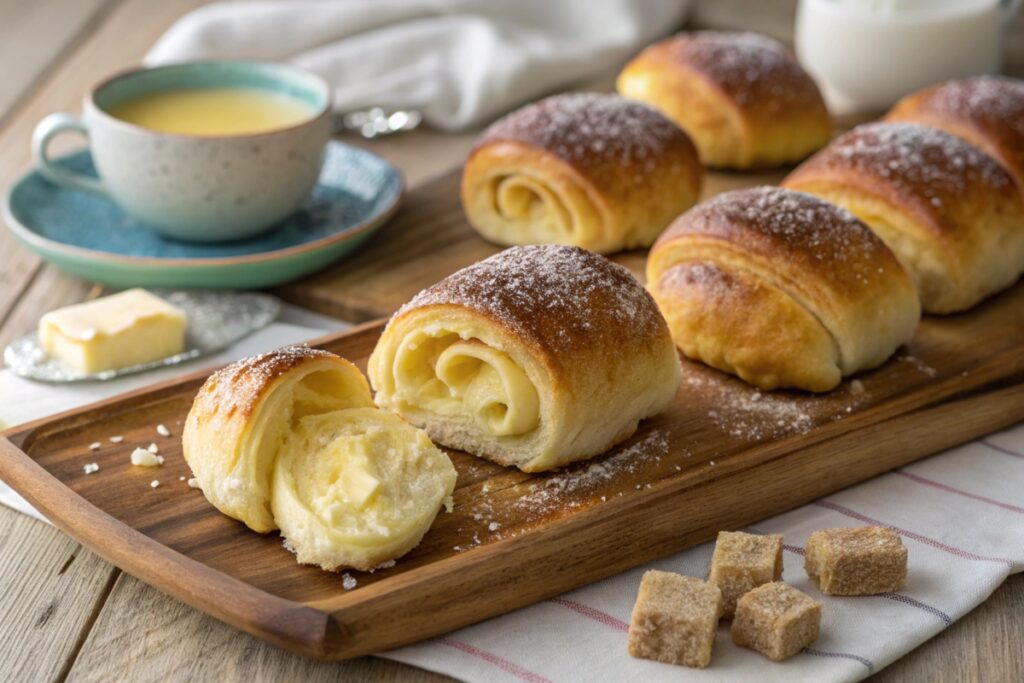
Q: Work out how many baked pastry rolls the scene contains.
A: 7